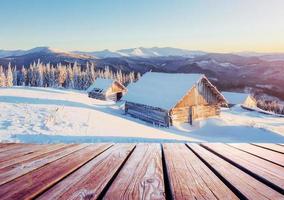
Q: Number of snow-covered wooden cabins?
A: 3